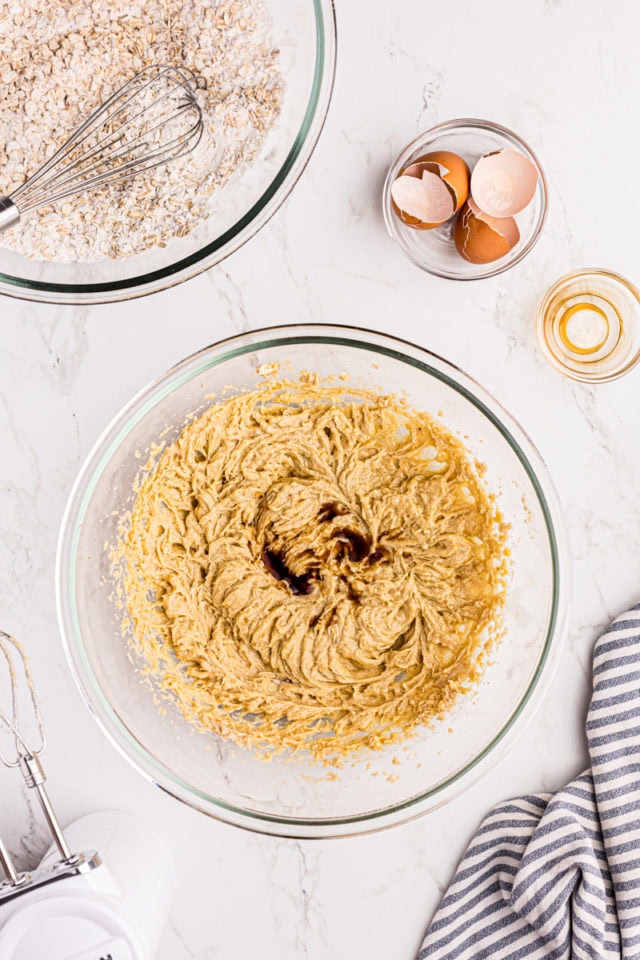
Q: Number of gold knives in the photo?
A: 0